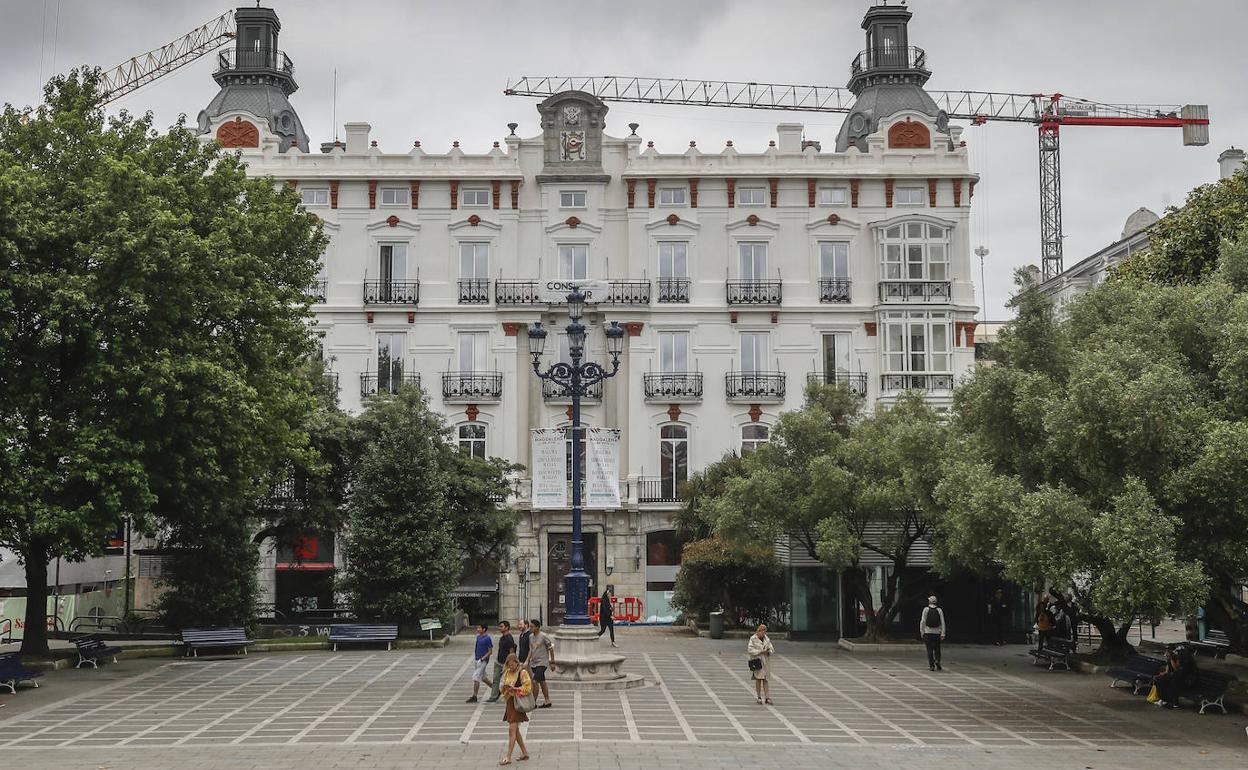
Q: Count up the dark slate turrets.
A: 2